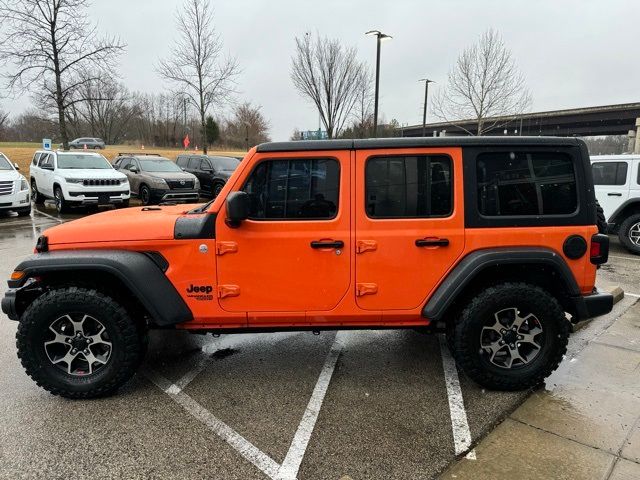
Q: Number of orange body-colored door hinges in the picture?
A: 4